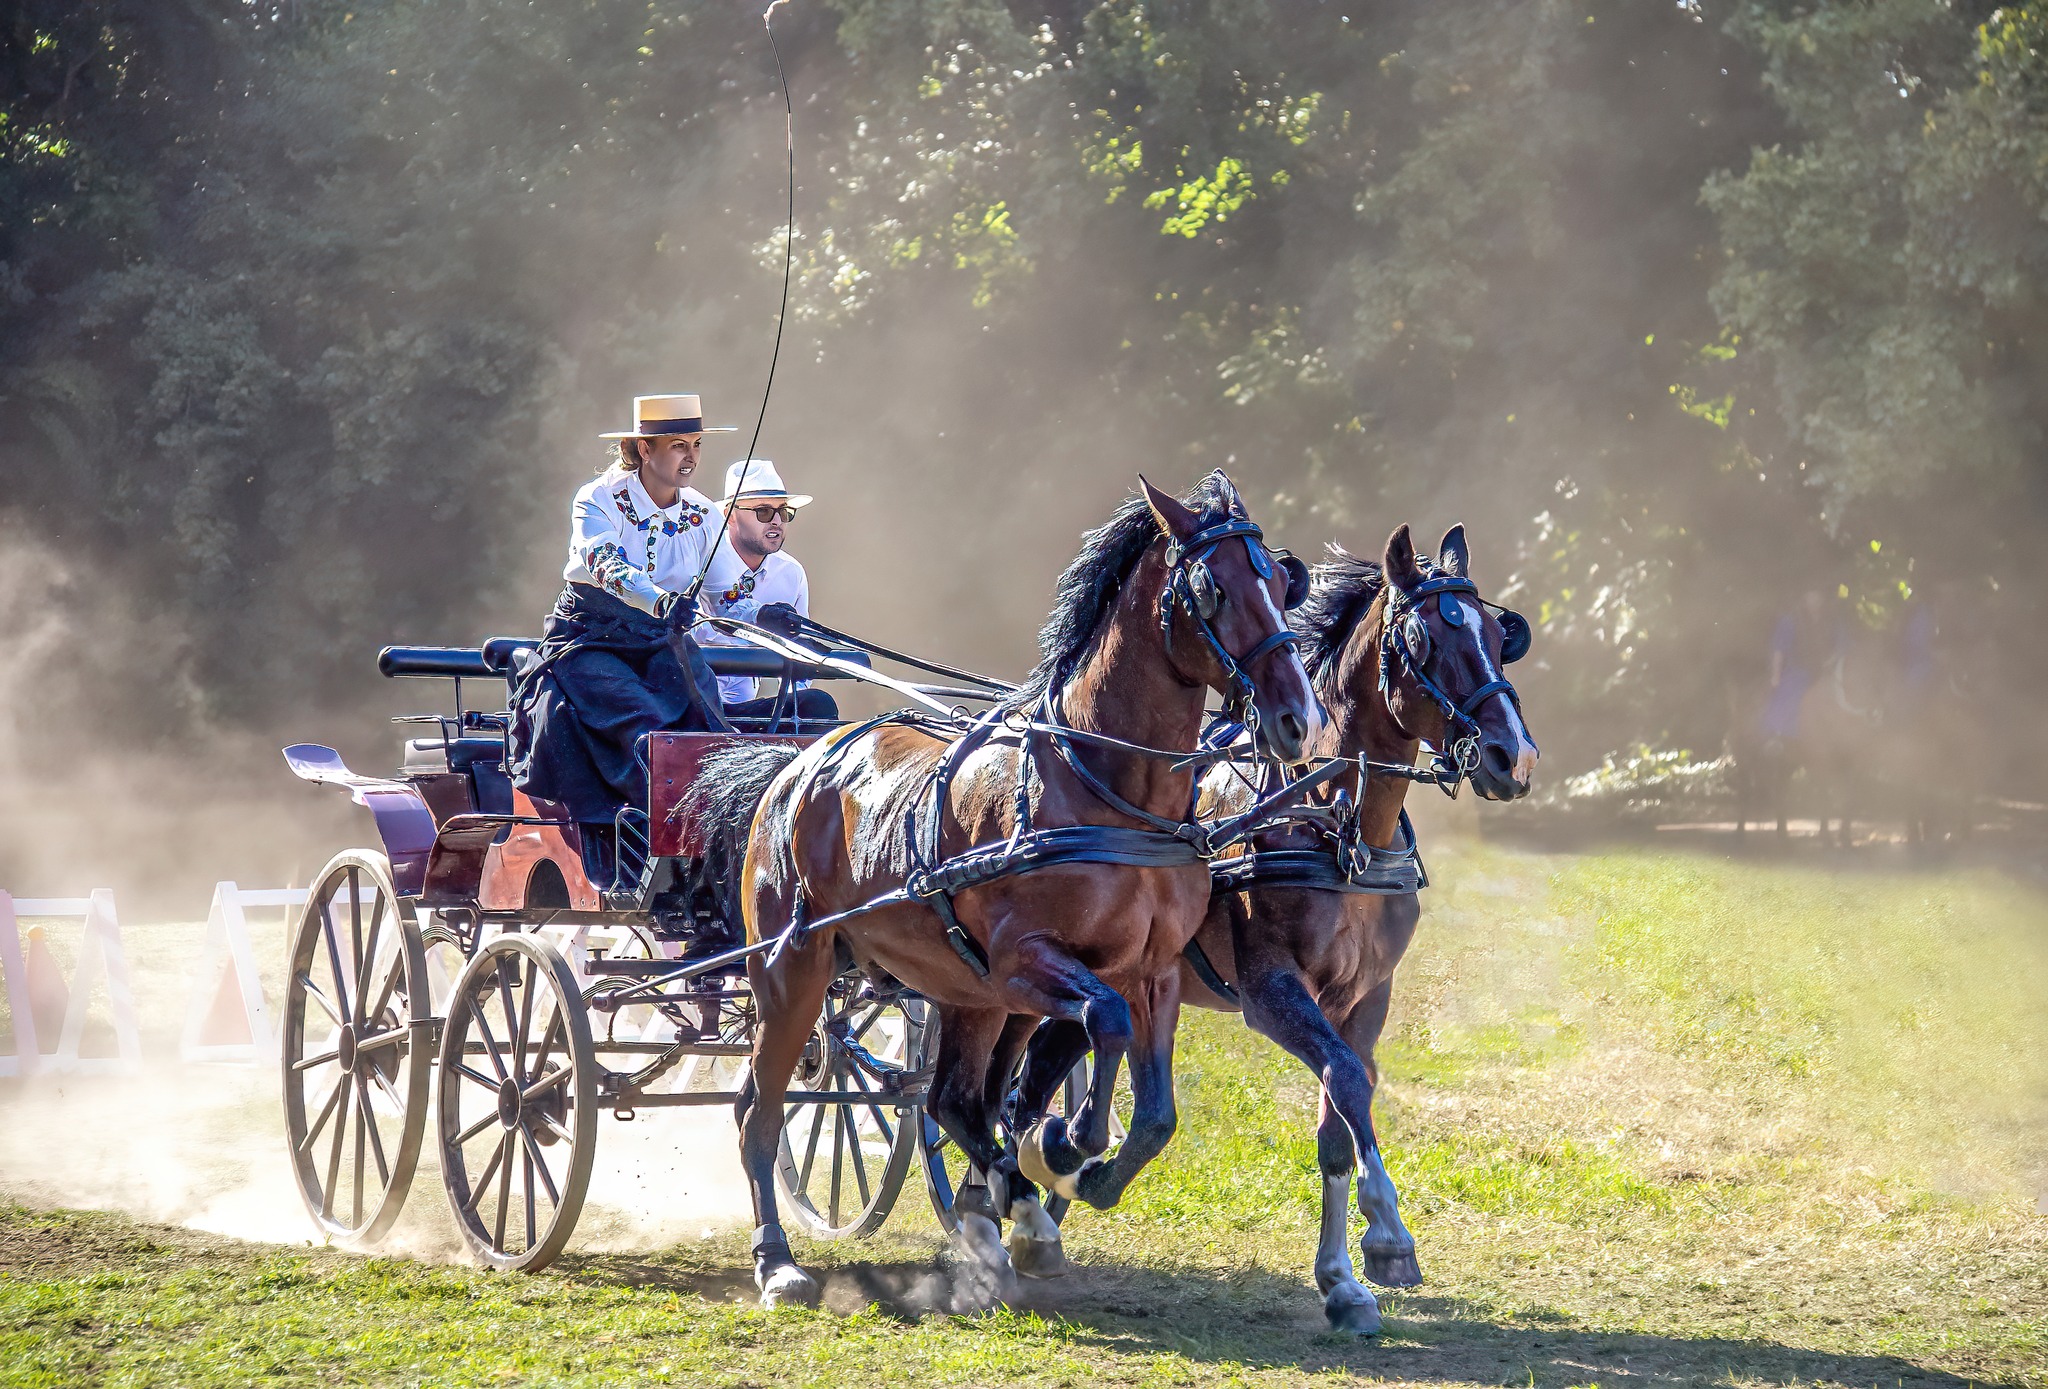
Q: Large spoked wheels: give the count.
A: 4